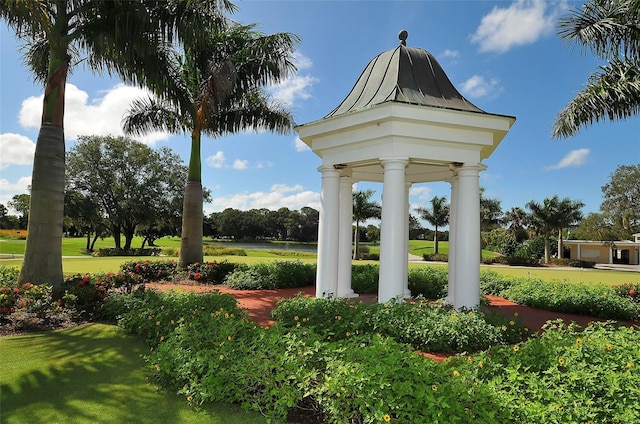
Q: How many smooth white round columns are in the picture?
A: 6